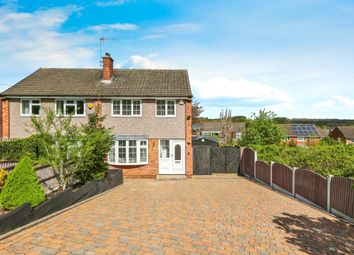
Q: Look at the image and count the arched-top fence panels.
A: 5